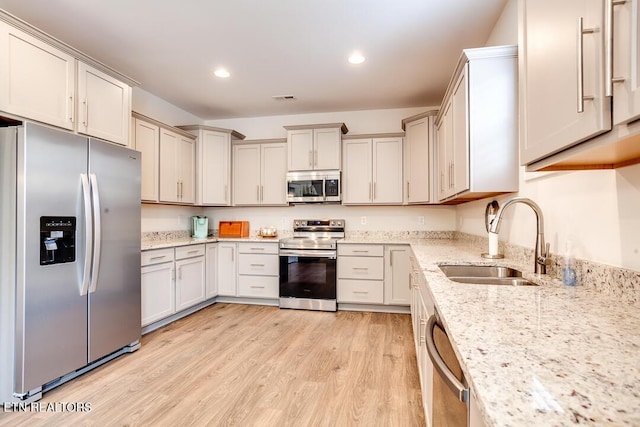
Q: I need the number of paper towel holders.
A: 1